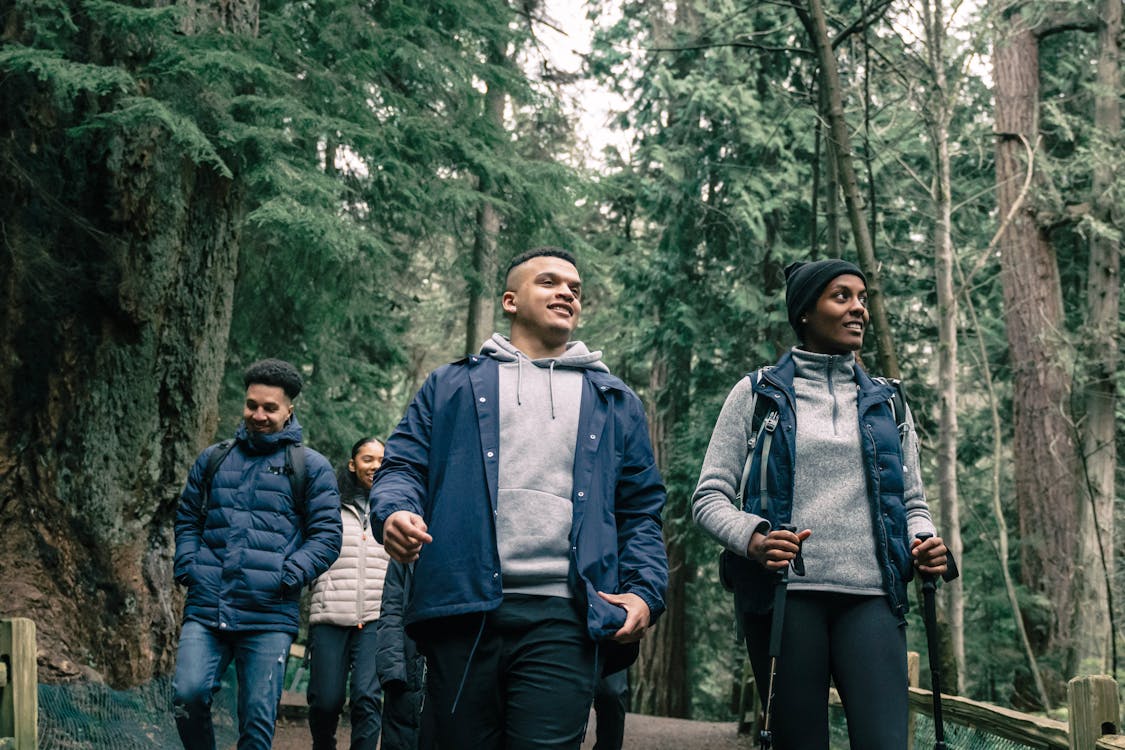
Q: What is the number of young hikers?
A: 4